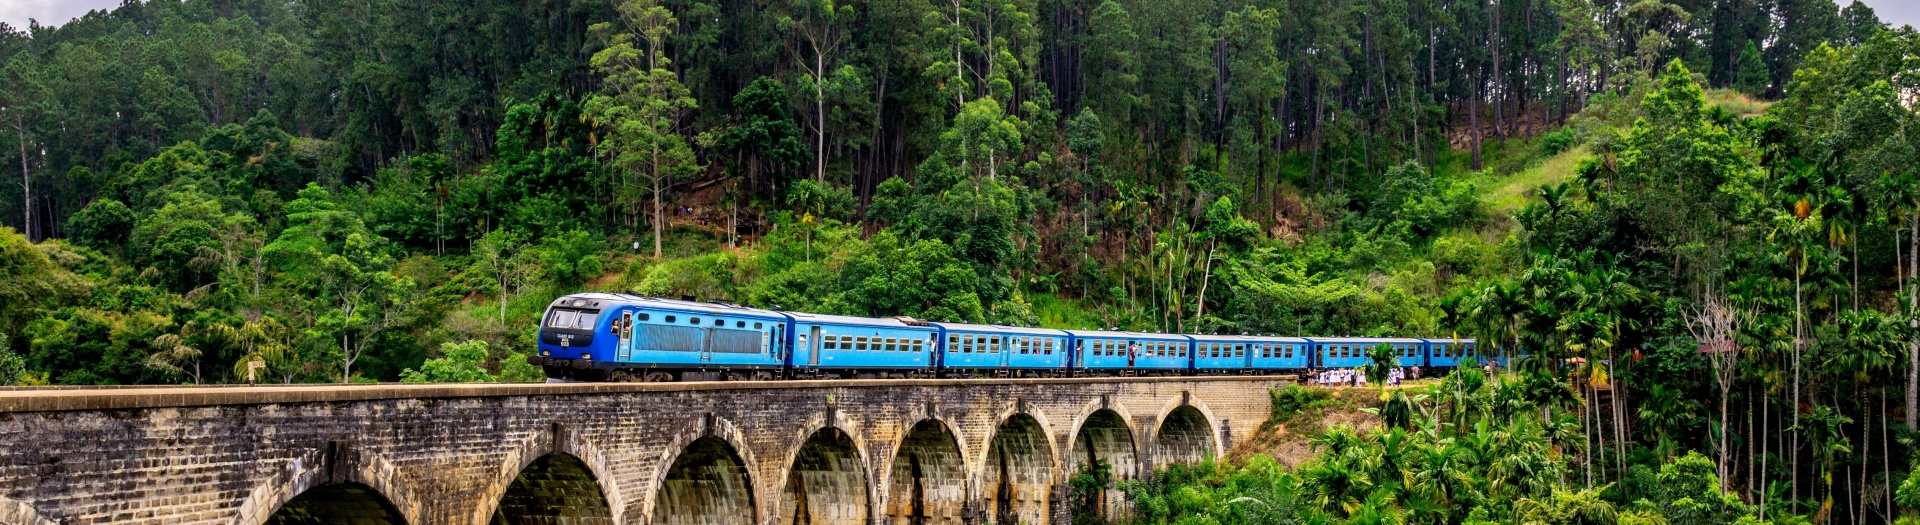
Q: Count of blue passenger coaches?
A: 6